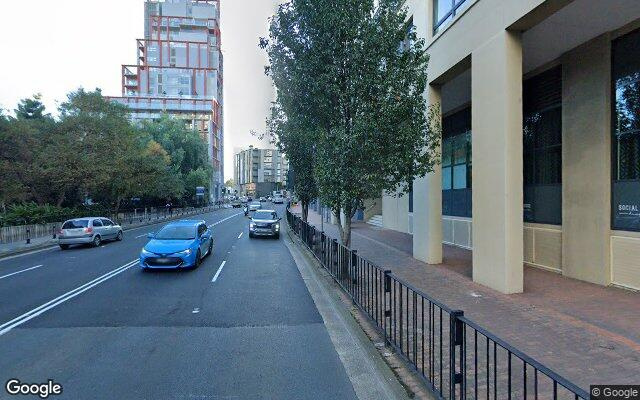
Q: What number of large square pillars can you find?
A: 2